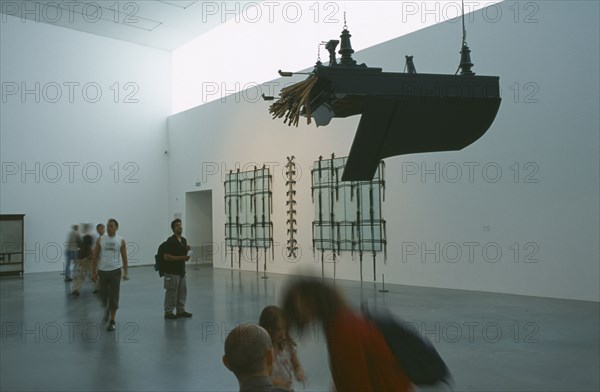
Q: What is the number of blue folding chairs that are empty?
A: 0